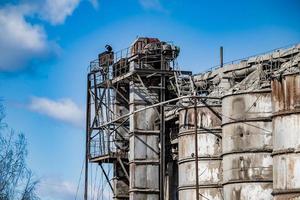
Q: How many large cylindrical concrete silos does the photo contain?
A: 3